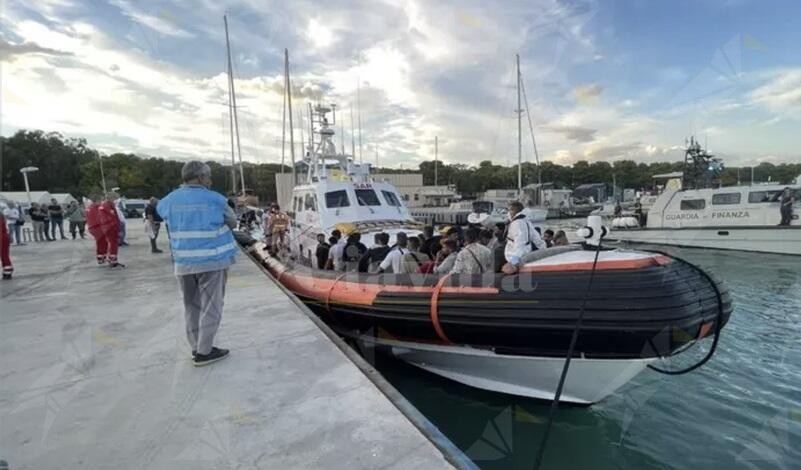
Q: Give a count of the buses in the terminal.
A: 0